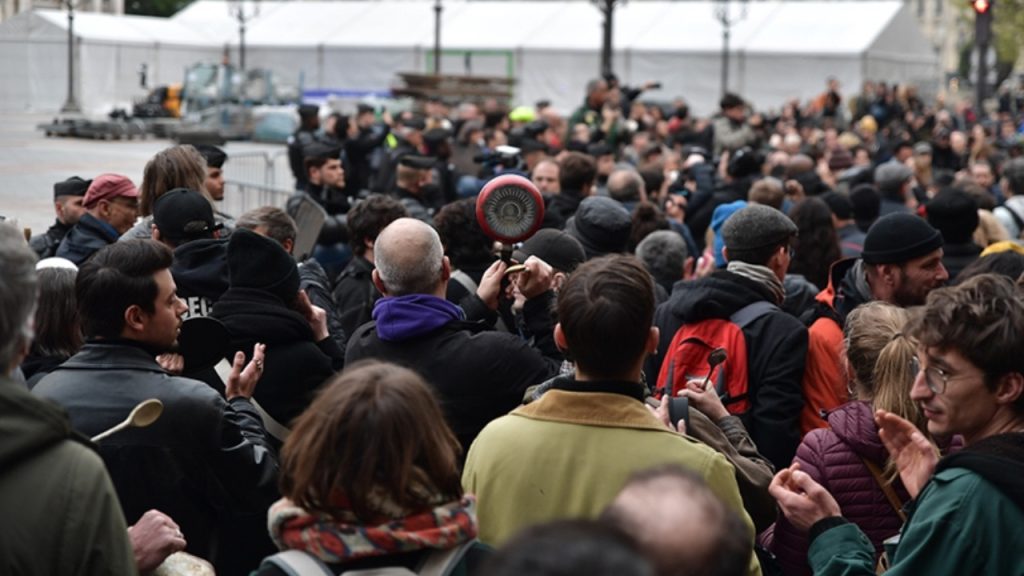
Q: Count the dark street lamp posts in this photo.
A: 5